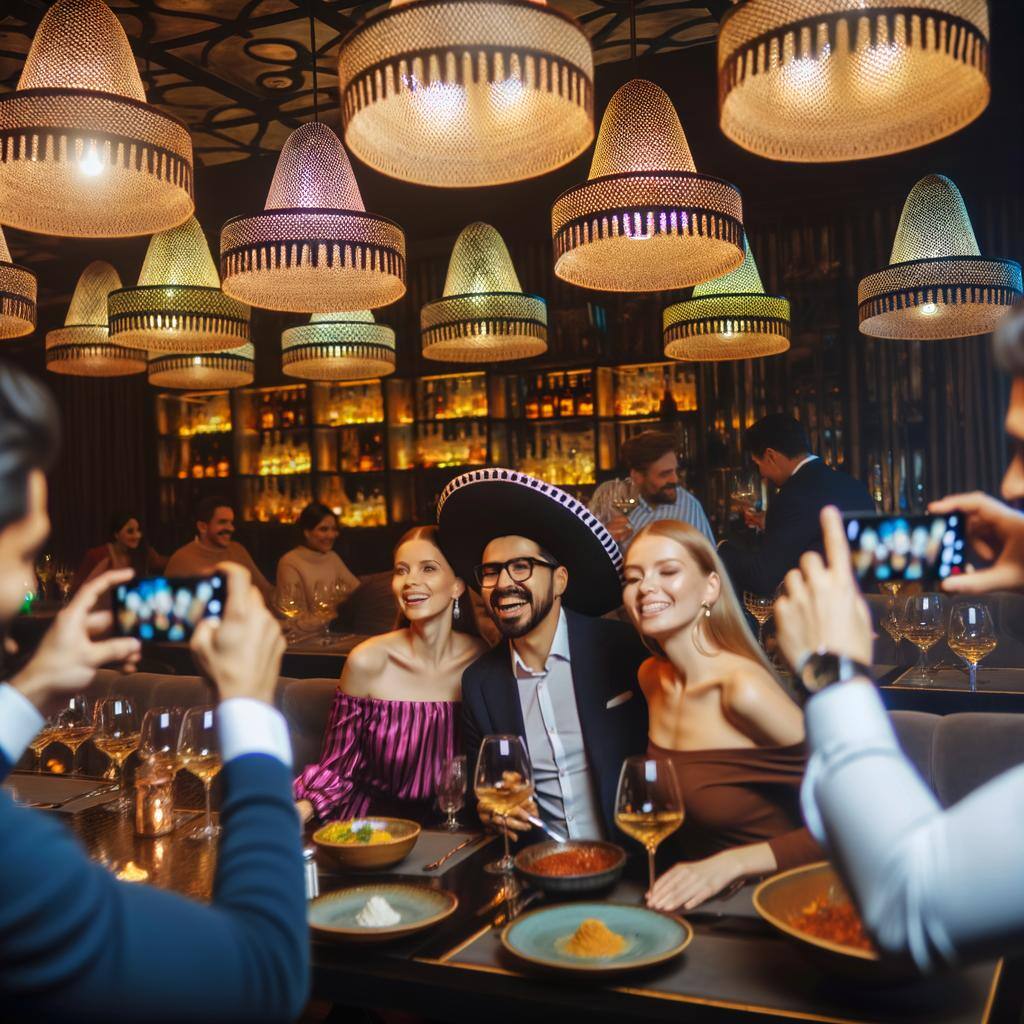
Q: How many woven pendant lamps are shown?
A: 13